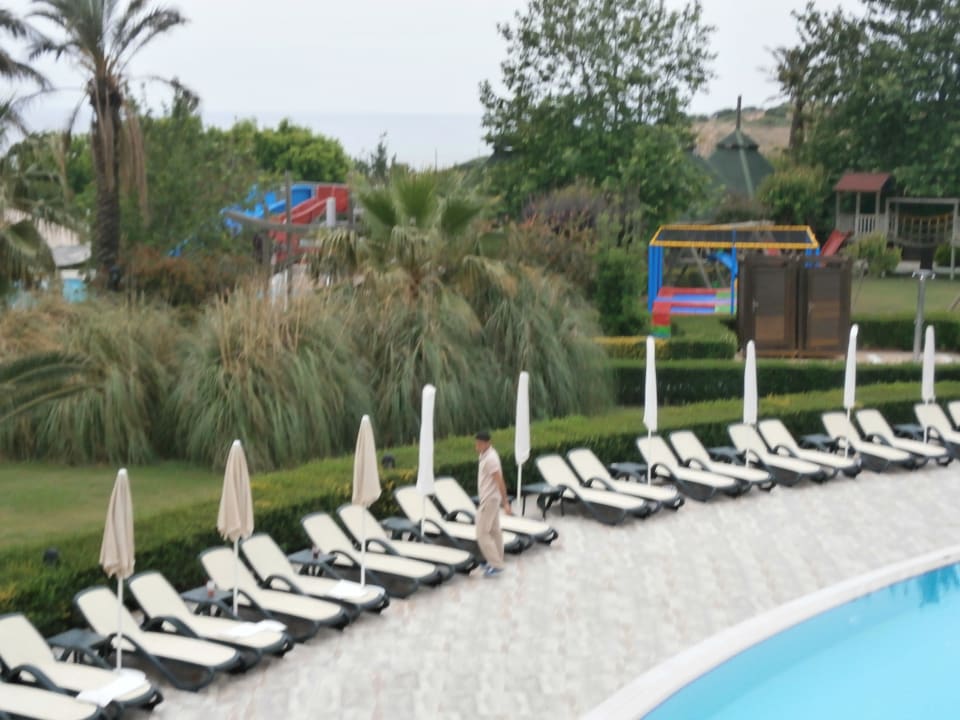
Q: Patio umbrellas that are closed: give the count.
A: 9